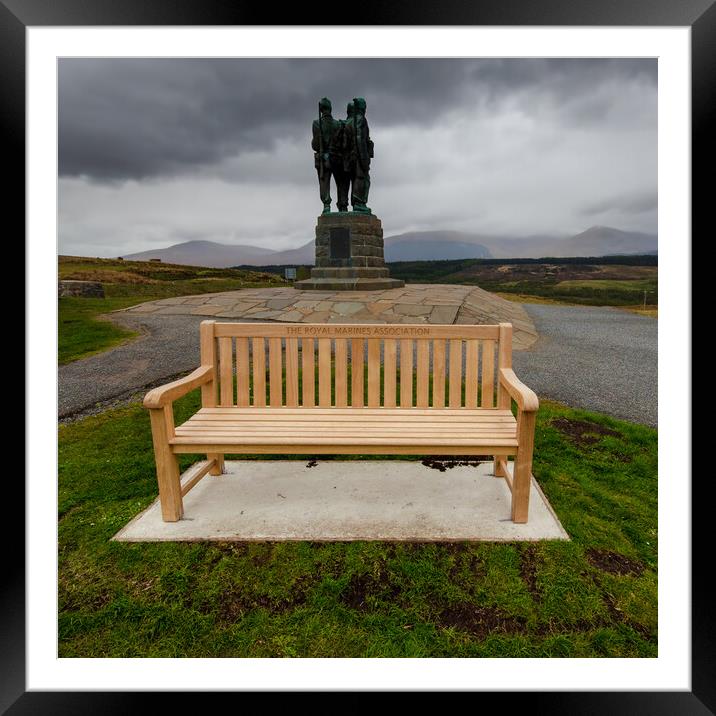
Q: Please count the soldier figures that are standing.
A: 3